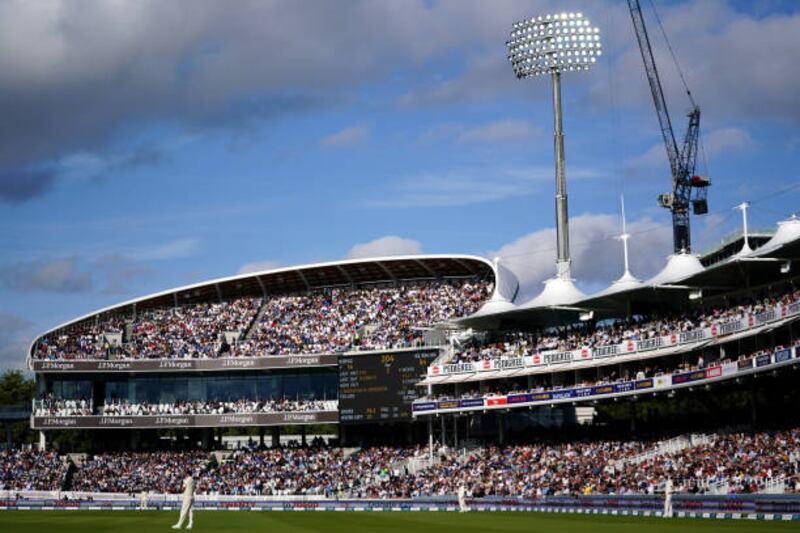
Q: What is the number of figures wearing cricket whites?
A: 4